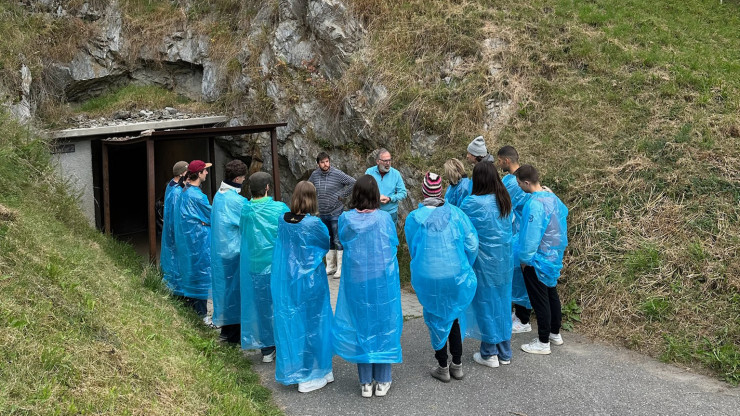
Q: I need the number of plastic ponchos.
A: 12